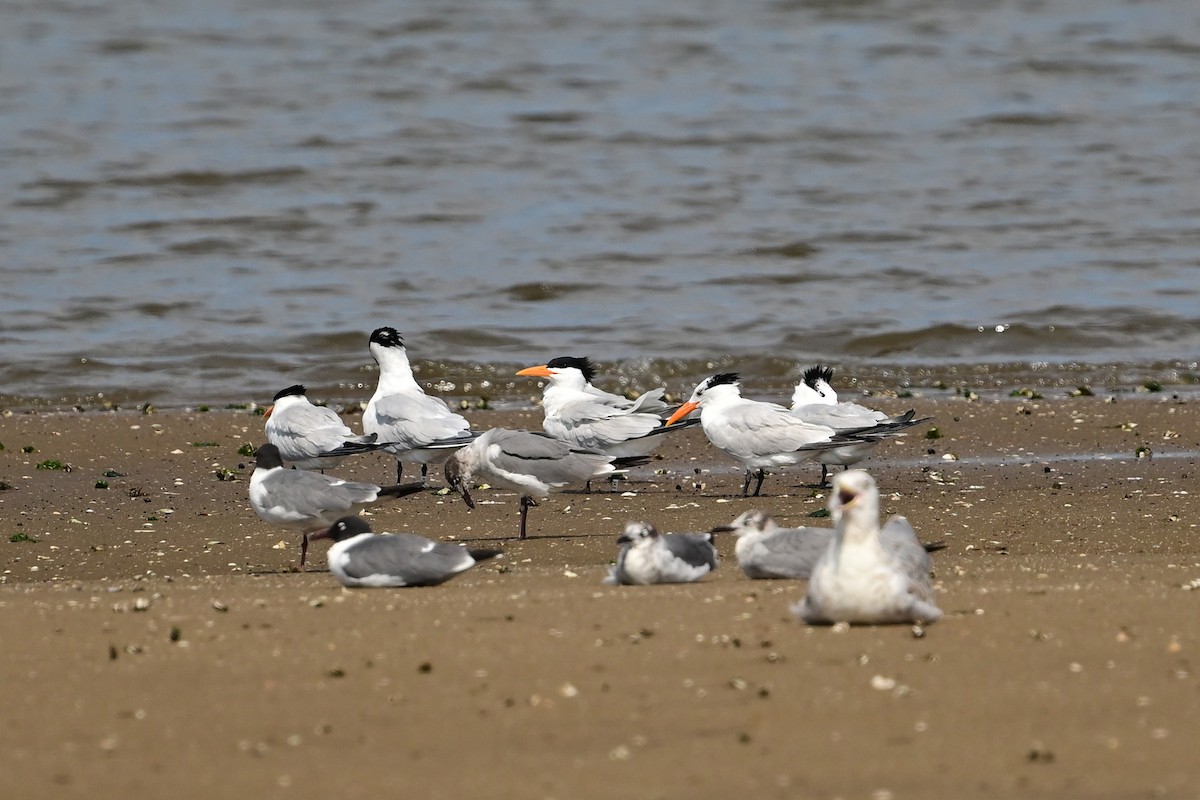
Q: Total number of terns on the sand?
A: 5